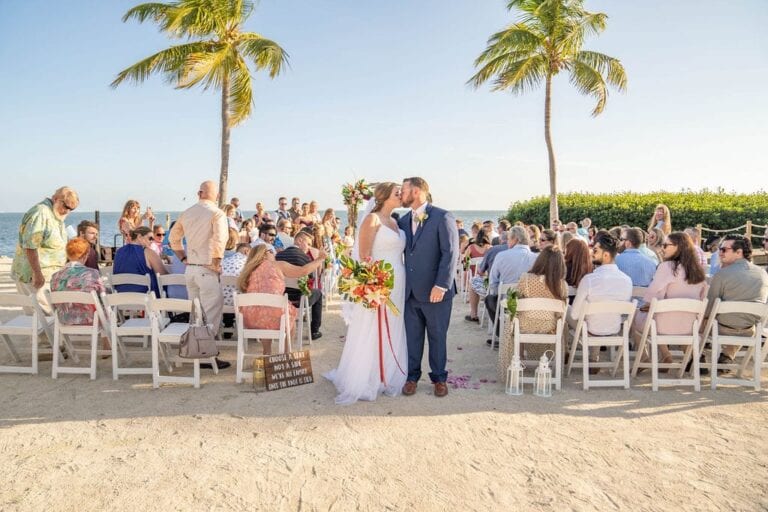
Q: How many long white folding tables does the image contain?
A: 0